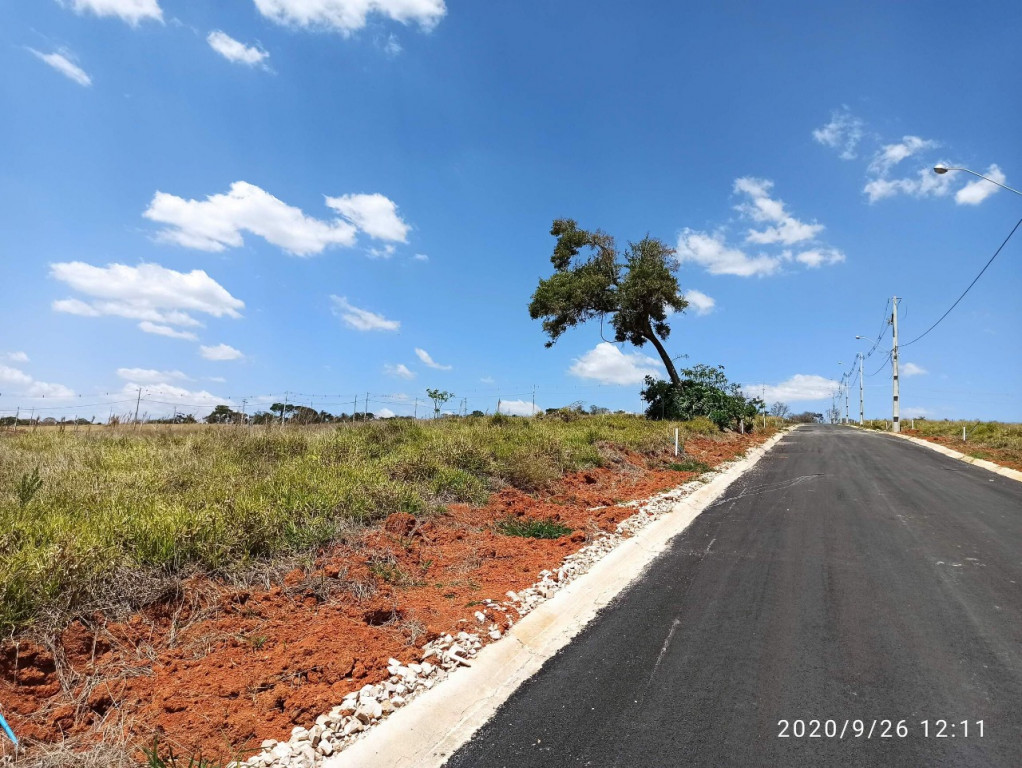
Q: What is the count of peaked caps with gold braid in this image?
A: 0